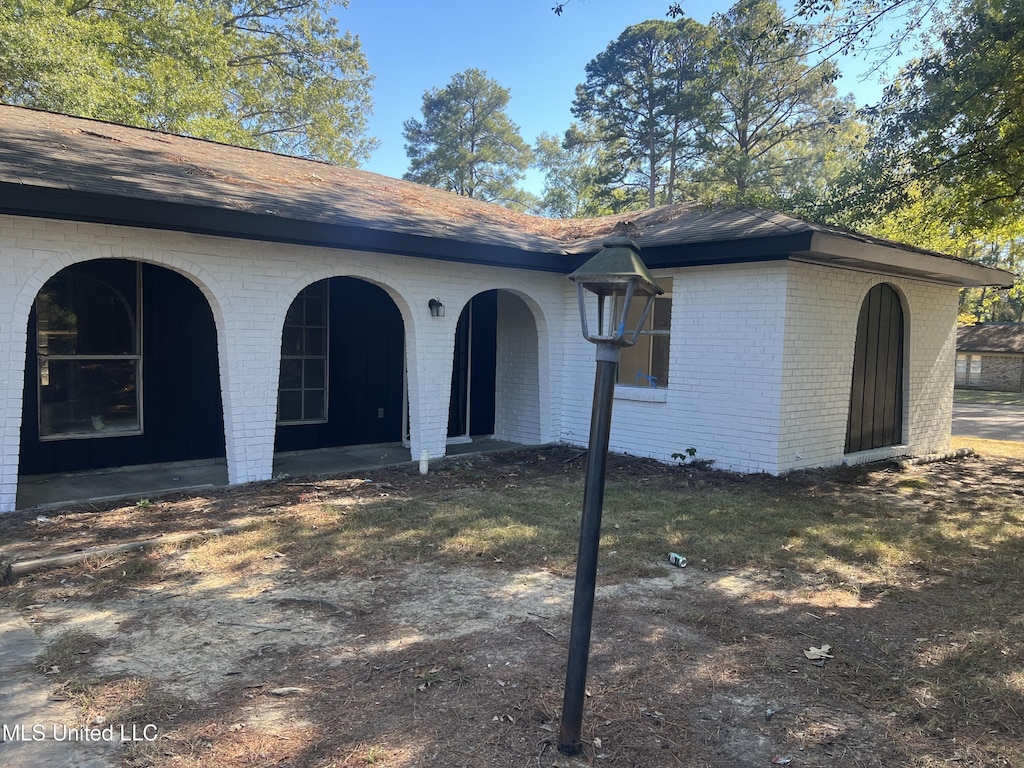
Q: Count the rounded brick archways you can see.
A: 4